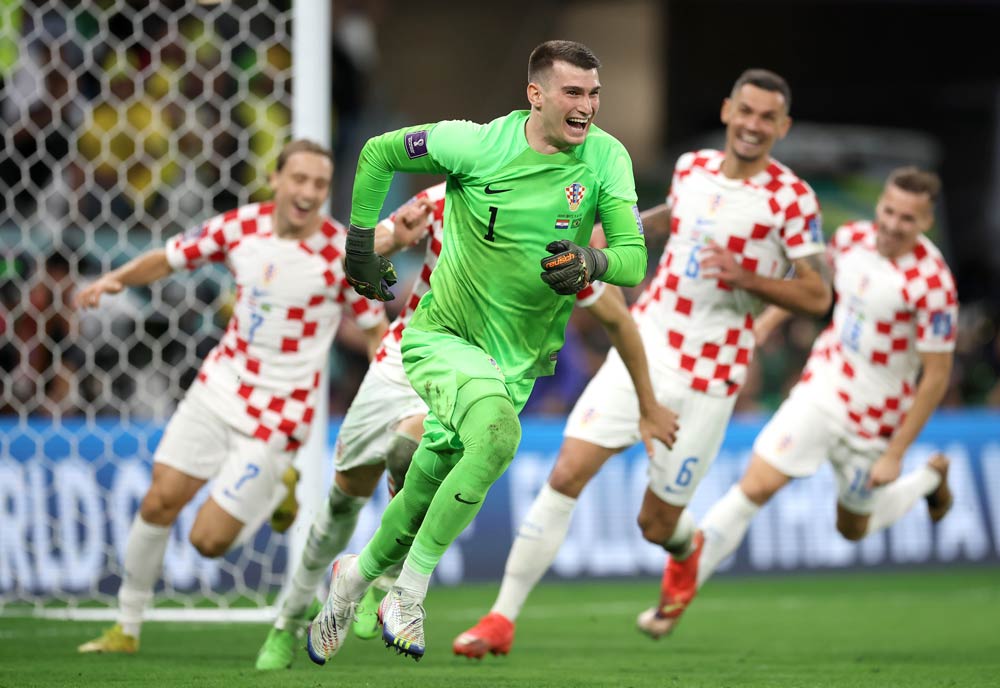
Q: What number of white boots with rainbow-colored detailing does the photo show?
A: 2